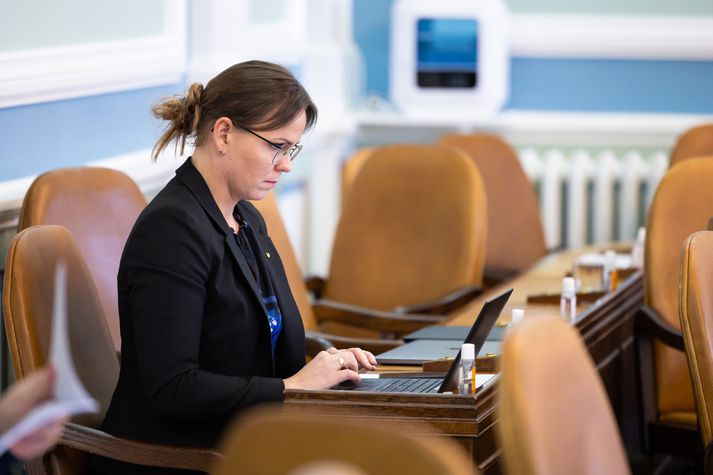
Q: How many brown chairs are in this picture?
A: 11